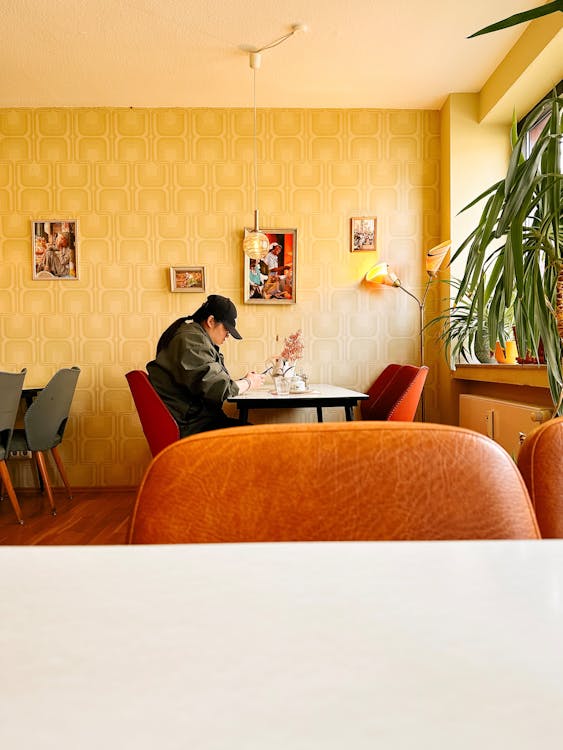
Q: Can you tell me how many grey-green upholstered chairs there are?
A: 2